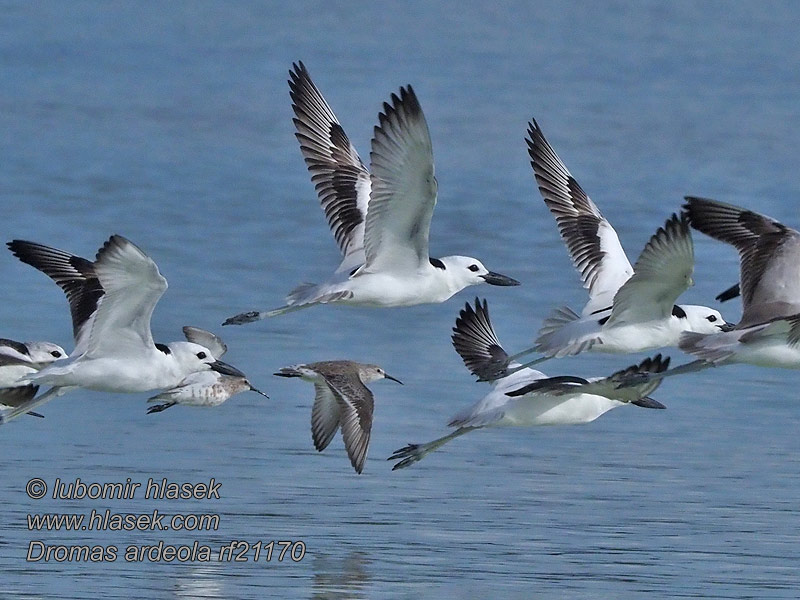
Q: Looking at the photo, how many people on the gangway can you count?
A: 0